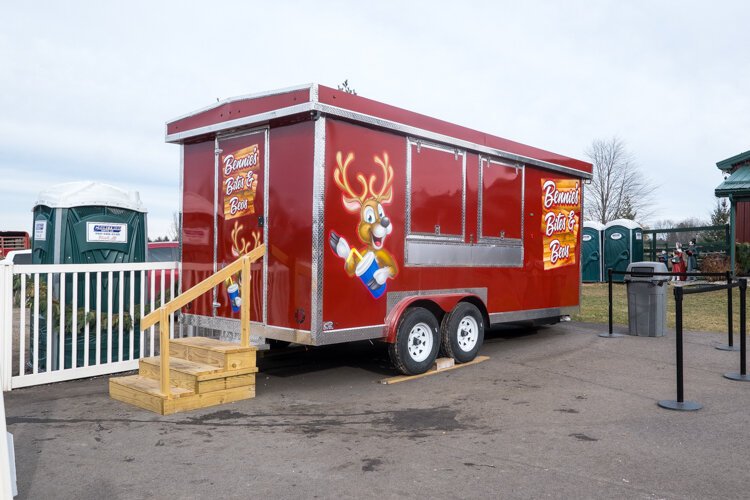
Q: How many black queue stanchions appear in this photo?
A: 4